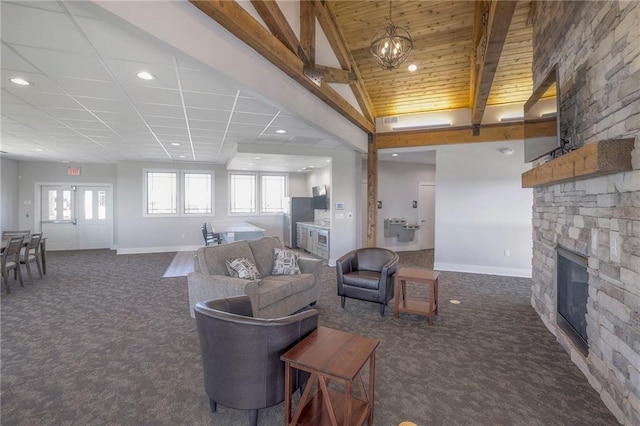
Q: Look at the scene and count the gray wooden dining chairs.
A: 3